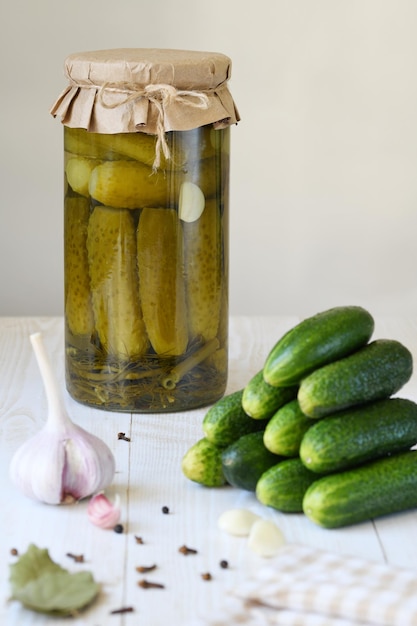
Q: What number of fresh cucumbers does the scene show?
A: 10